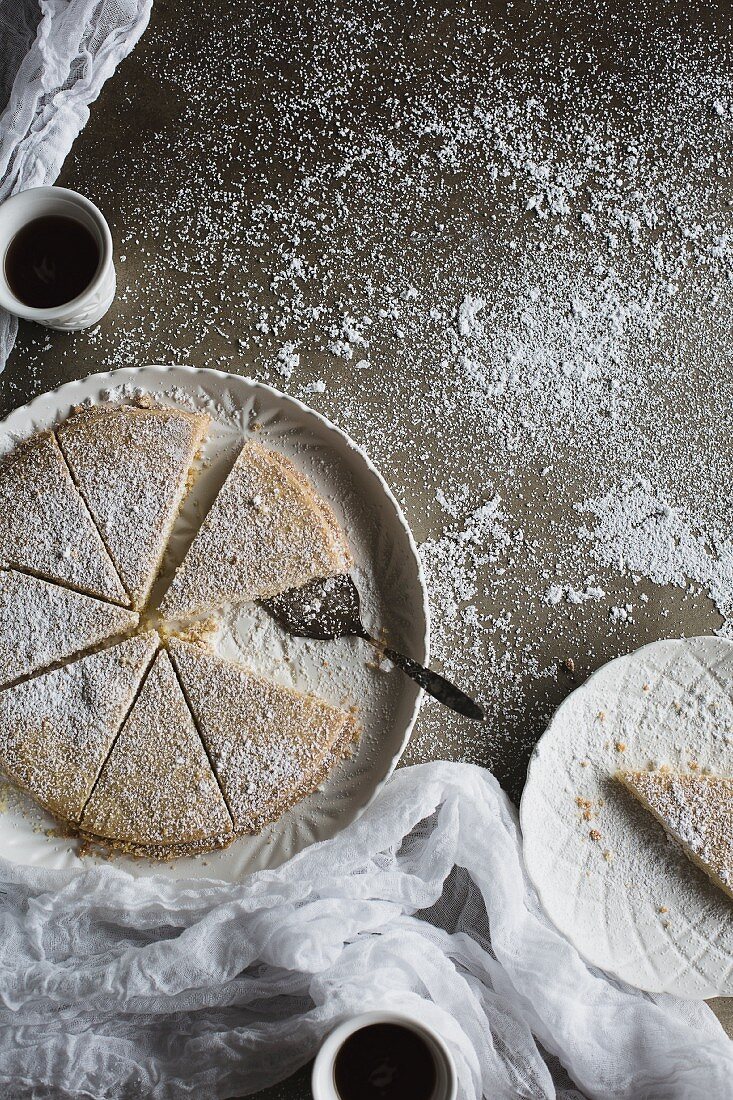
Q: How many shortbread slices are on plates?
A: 8